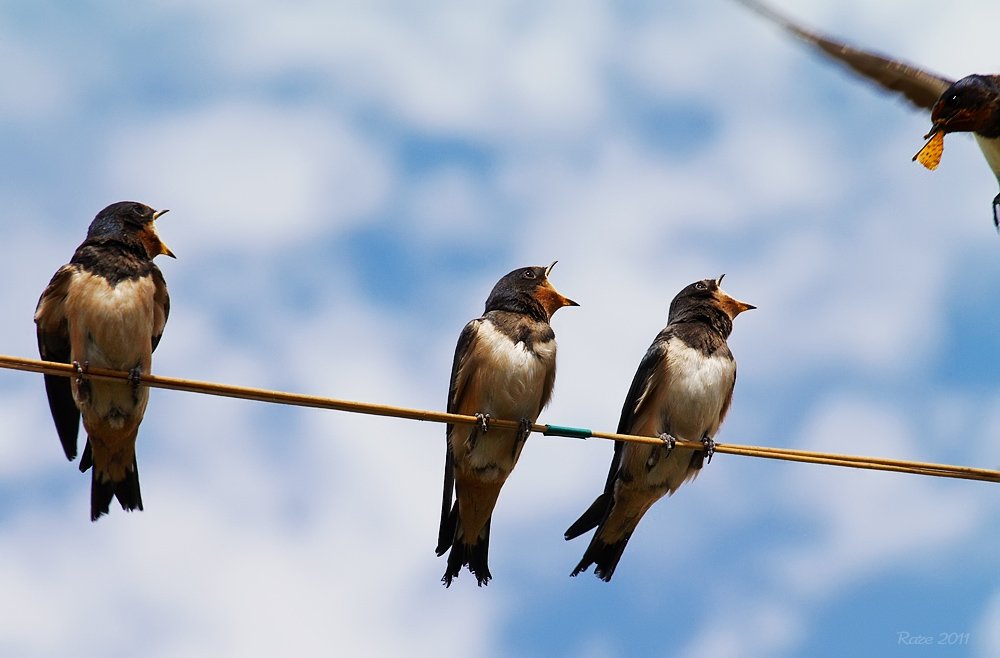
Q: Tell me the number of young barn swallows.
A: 3